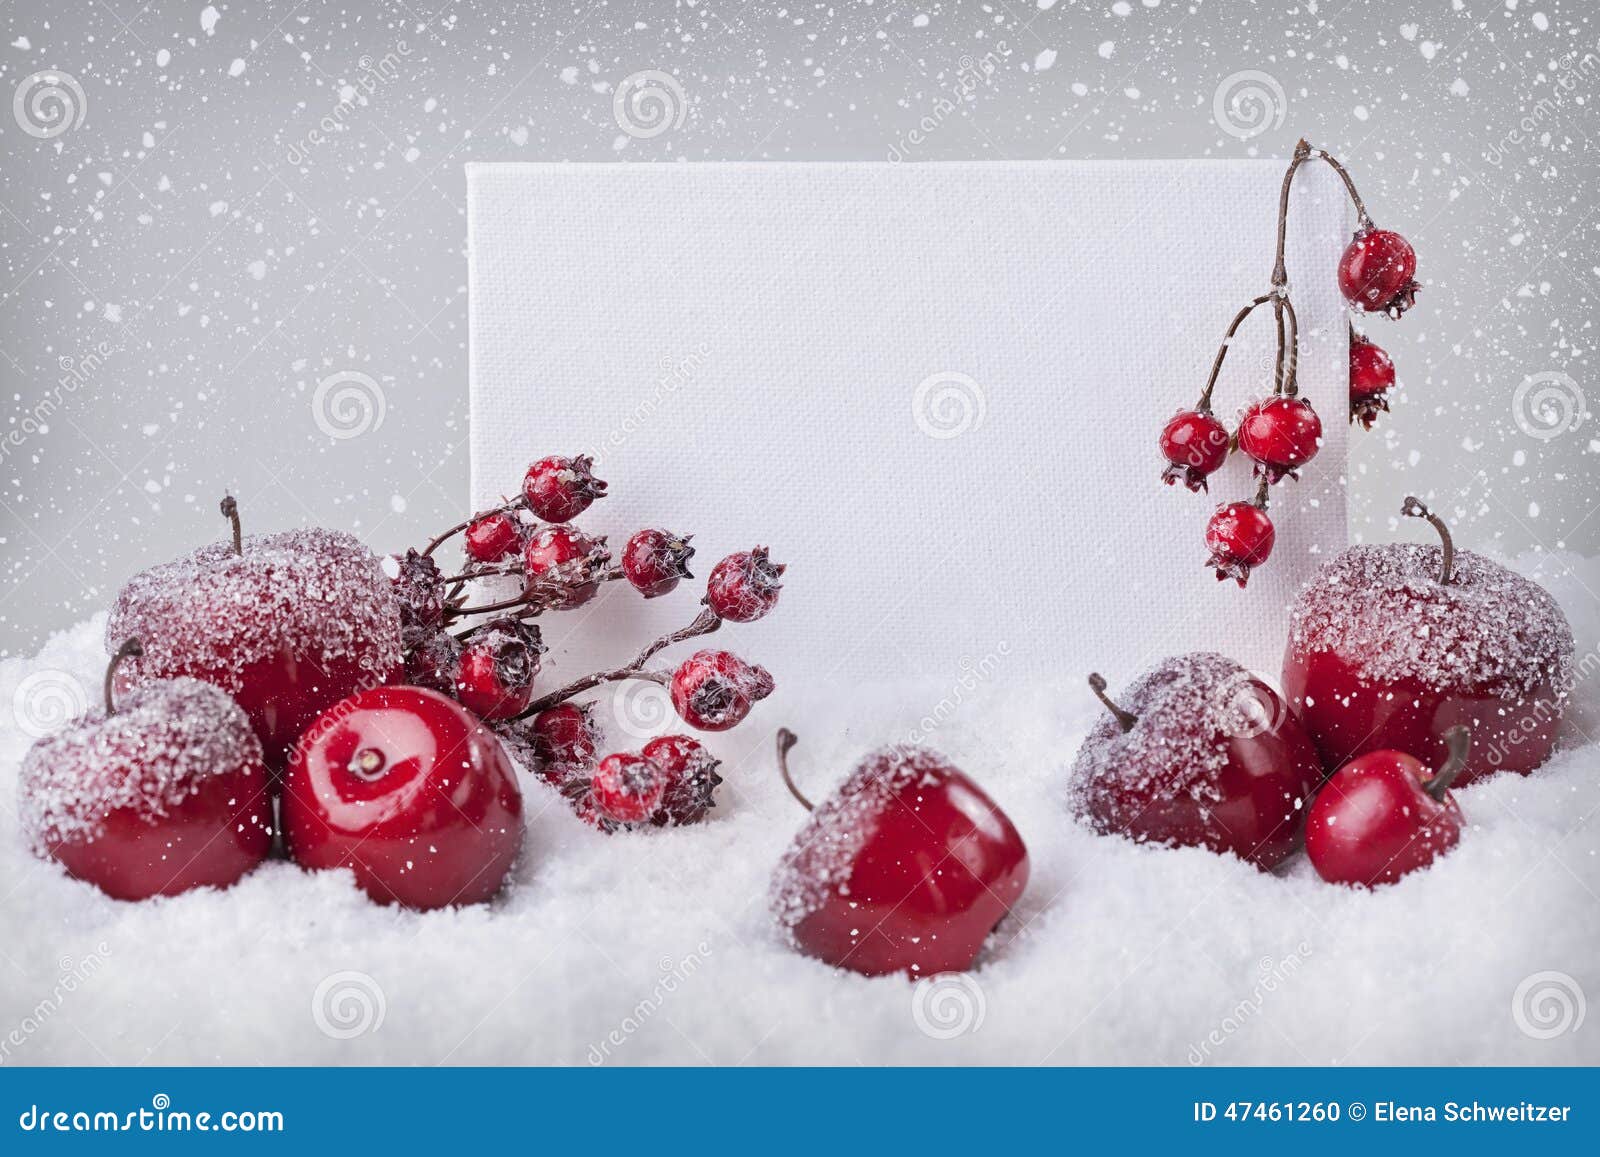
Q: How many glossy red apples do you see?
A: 7